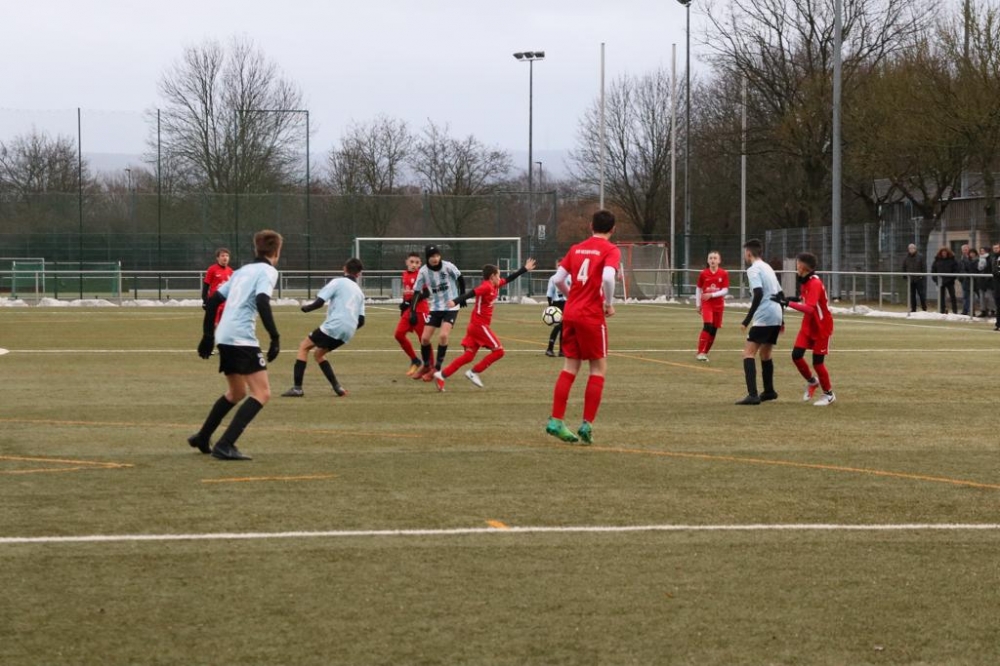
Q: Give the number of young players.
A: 11